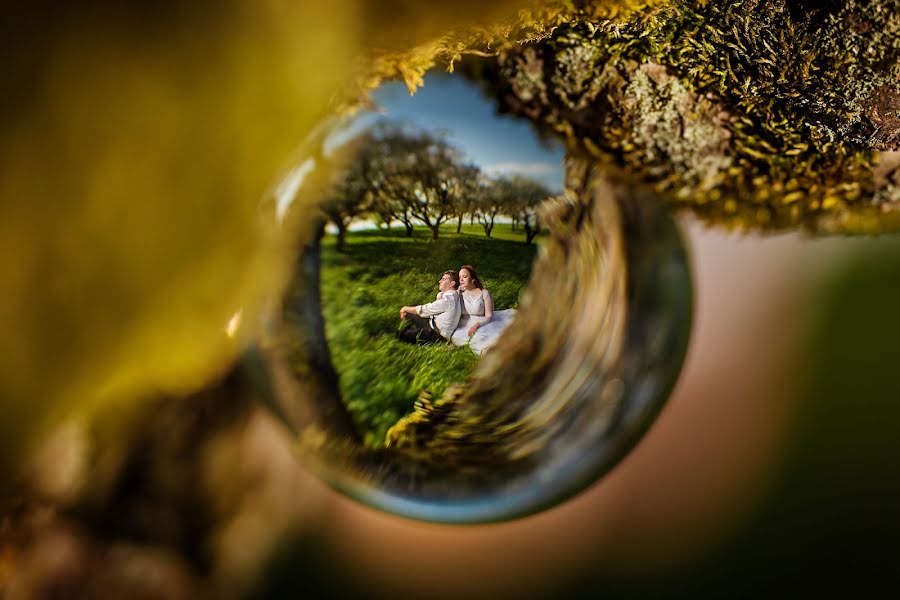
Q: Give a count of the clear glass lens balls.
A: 1